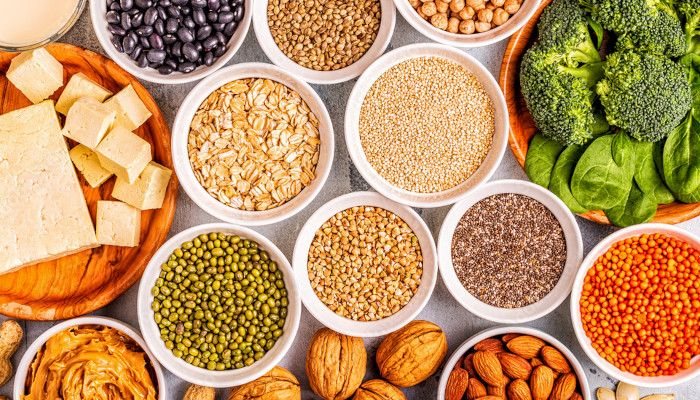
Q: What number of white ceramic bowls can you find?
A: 11